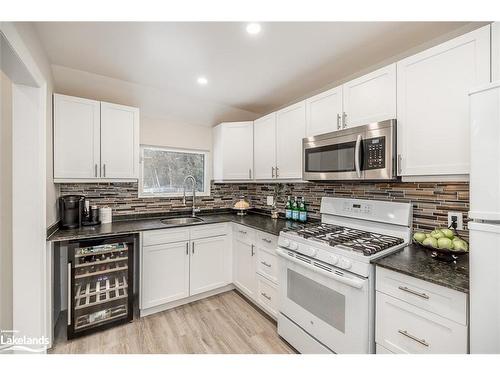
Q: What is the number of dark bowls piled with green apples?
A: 1